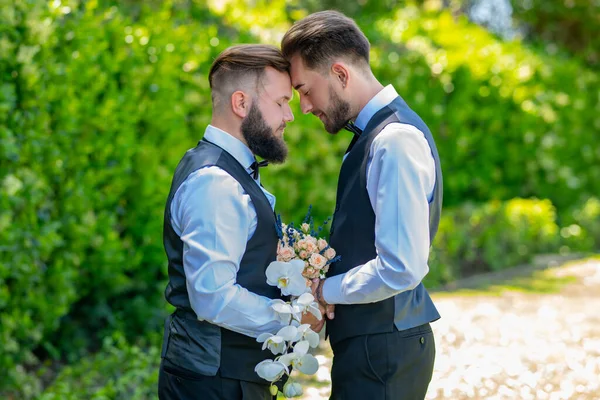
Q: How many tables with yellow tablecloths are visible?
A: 0